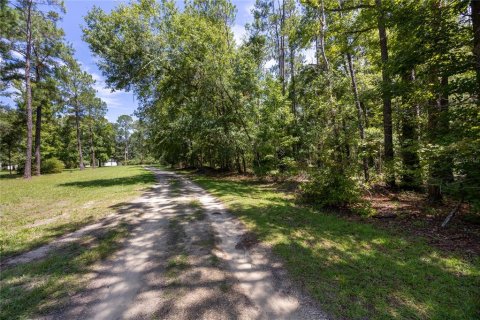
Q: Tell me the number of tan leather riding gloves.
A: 0